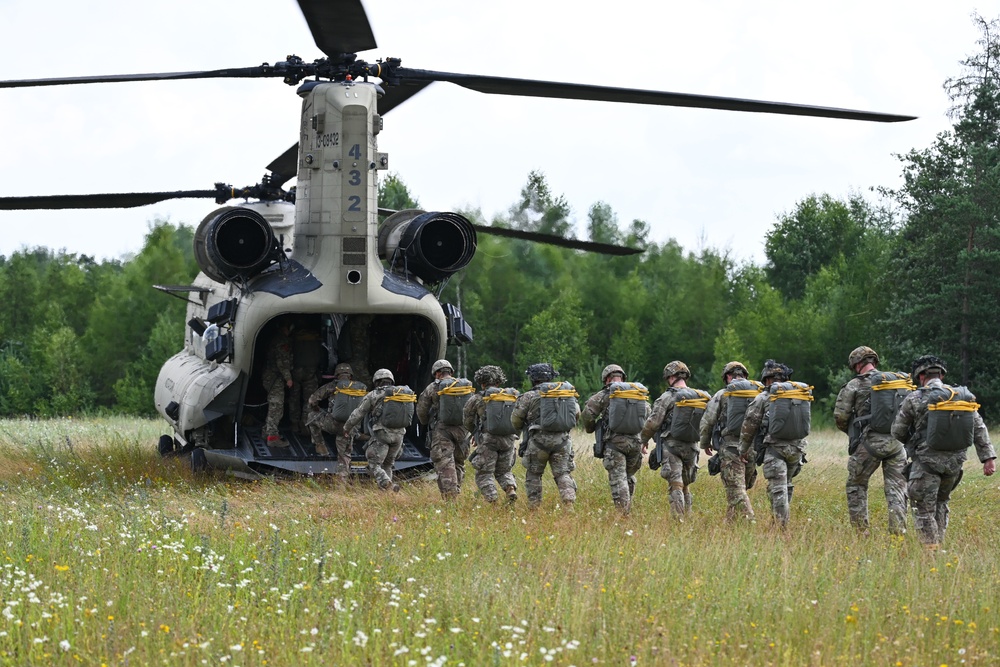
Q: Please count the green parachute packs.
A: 11